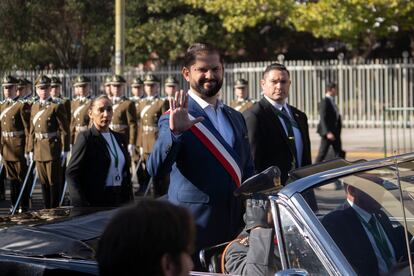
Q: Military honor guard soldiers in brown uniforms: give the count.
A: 11